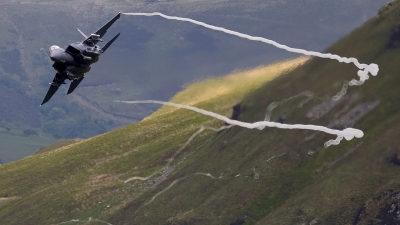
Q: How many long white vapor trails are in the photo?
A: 2